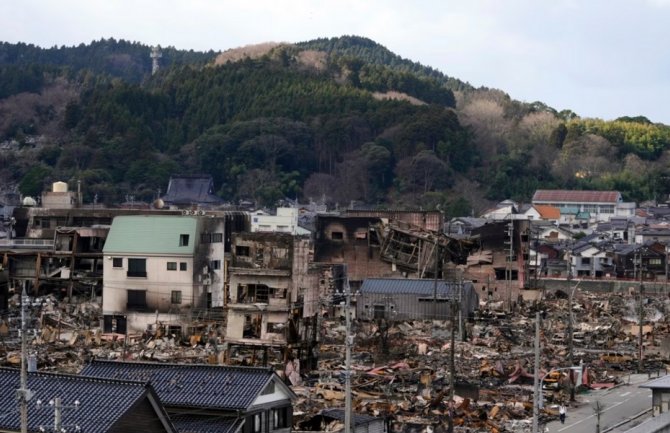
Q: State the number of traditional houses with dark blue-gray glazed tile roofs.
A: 2